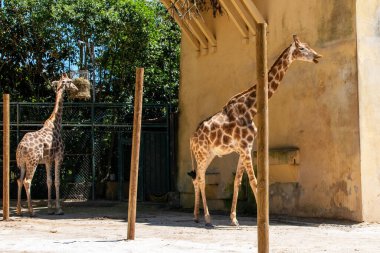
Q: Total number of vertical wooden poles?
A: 3